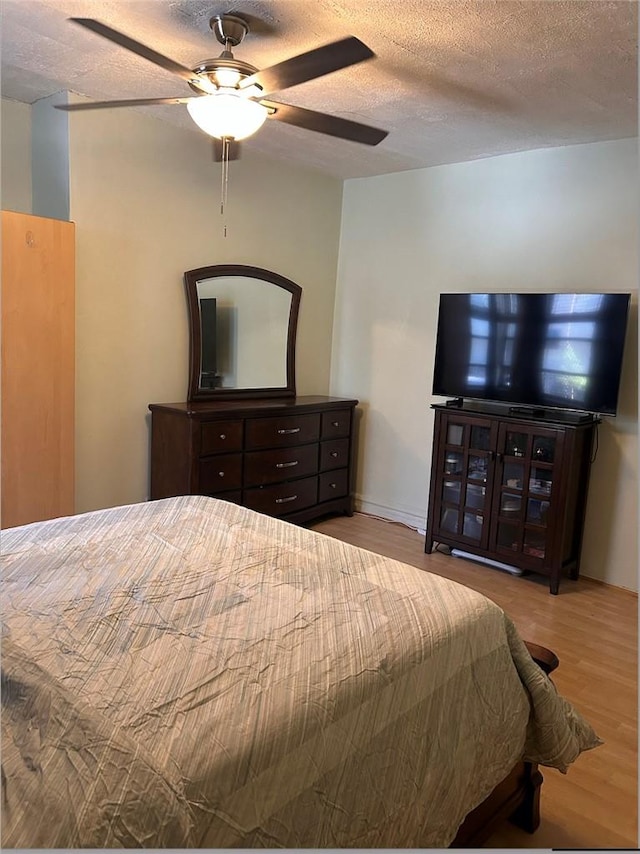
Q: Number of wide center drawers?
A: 3